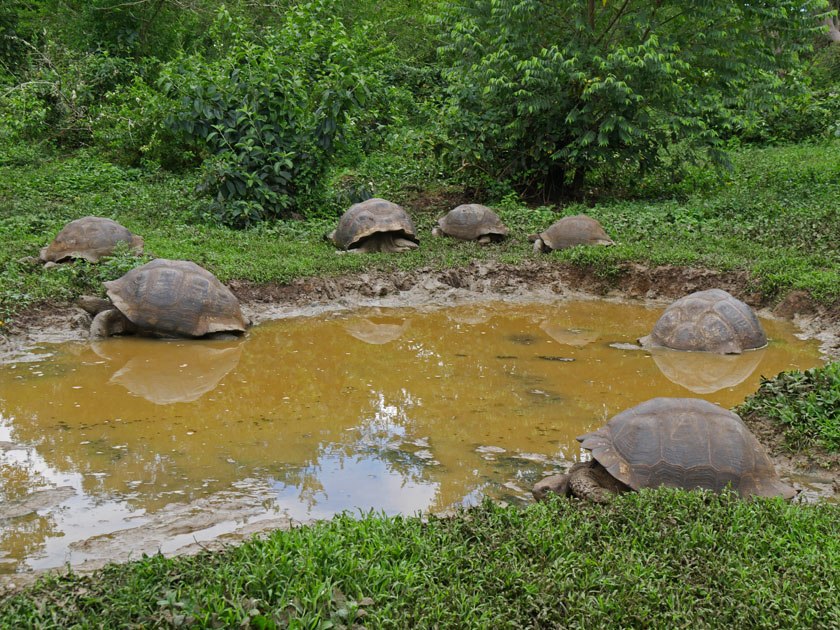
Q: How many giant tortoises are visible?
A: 7